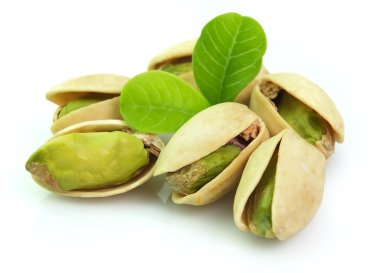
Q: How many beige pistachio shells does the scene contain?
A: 6